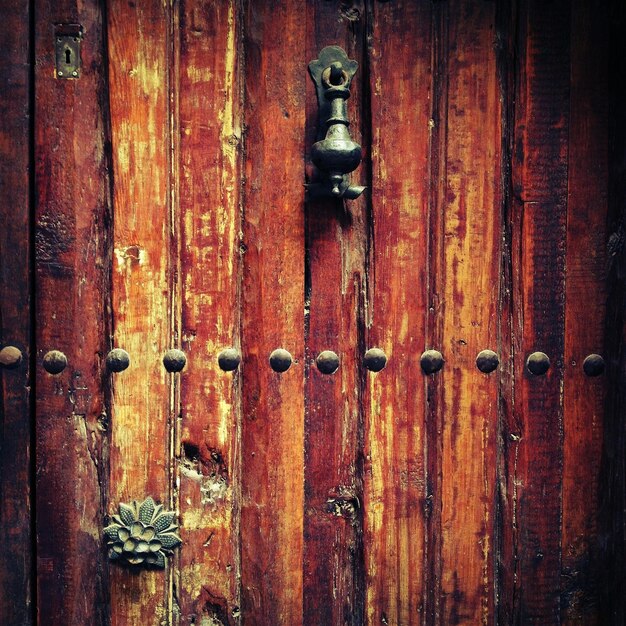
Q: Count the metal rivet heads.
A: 12